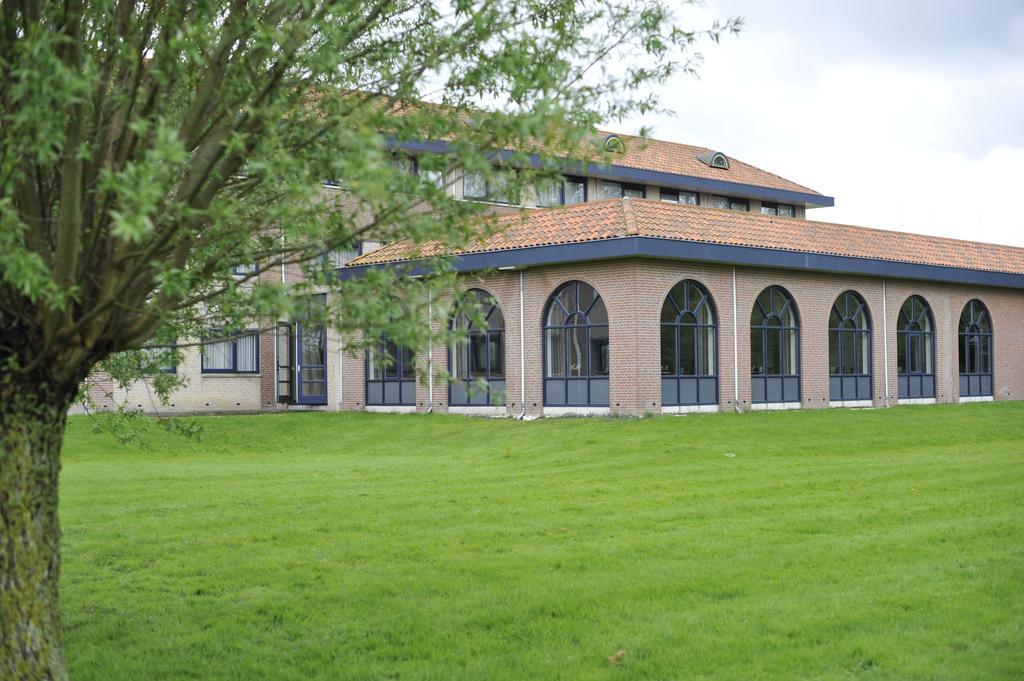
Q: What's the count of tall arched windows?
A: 8